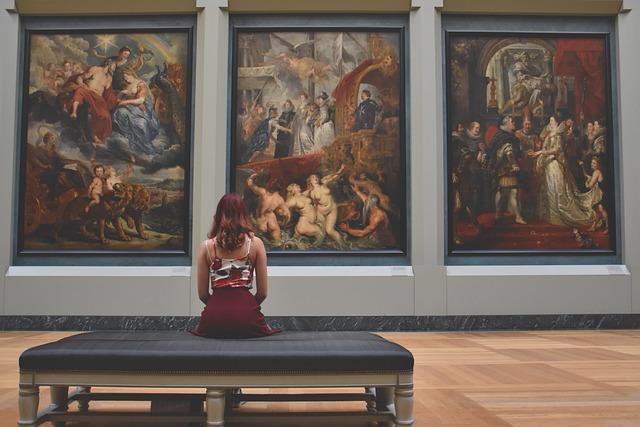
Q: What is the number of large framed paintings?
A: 3